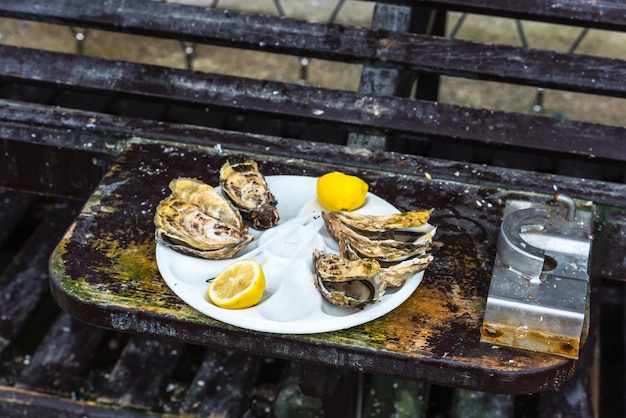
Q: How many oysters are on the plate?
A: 6